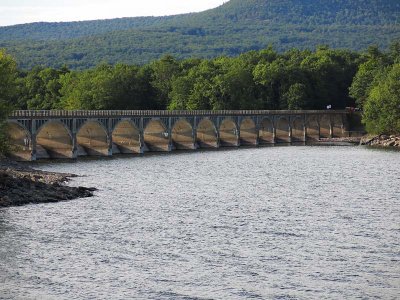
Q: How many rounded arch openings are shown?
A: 15